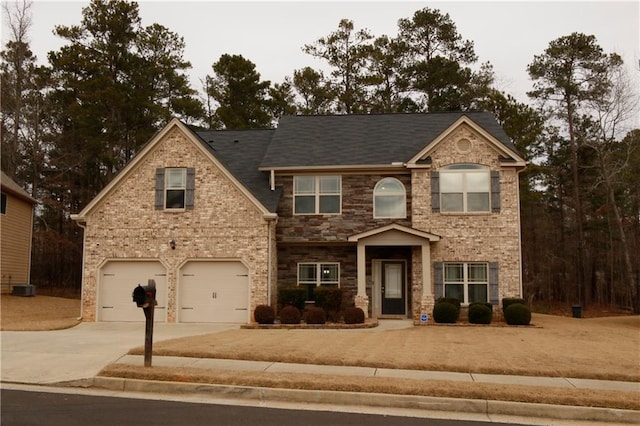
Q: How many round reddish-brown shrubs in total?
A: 4